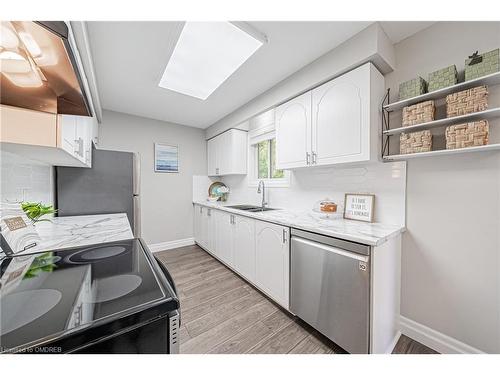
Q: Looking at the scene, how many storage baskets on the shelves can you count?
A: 7